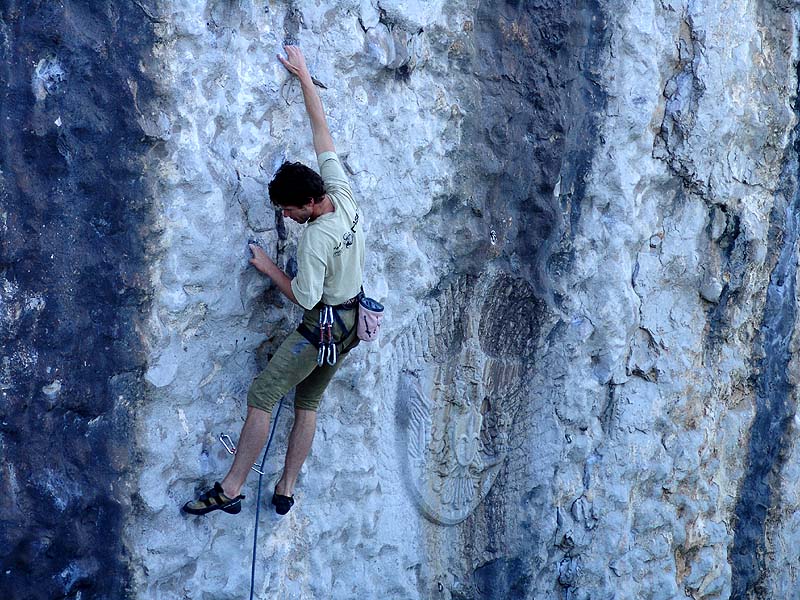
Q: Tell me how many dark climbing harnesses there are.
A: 1